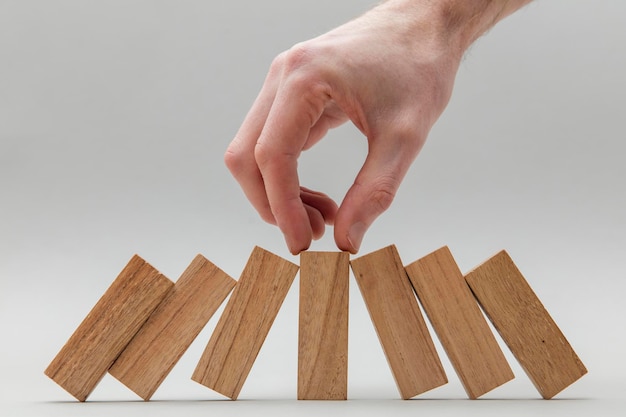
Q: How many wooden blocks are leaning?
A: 6